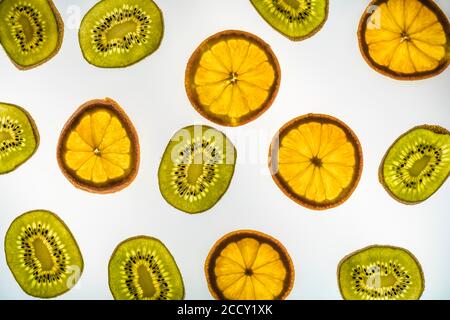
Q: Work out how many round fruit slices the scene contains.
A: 14